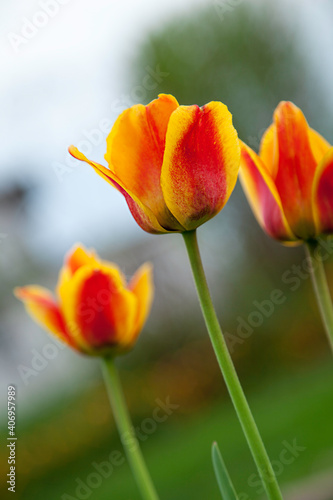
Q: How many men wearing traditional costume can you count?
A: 0